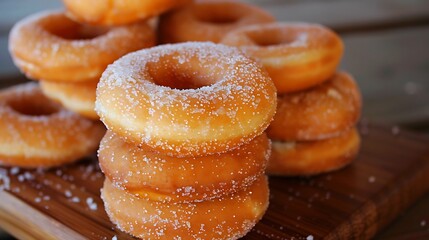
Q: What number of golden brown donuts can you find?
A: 11